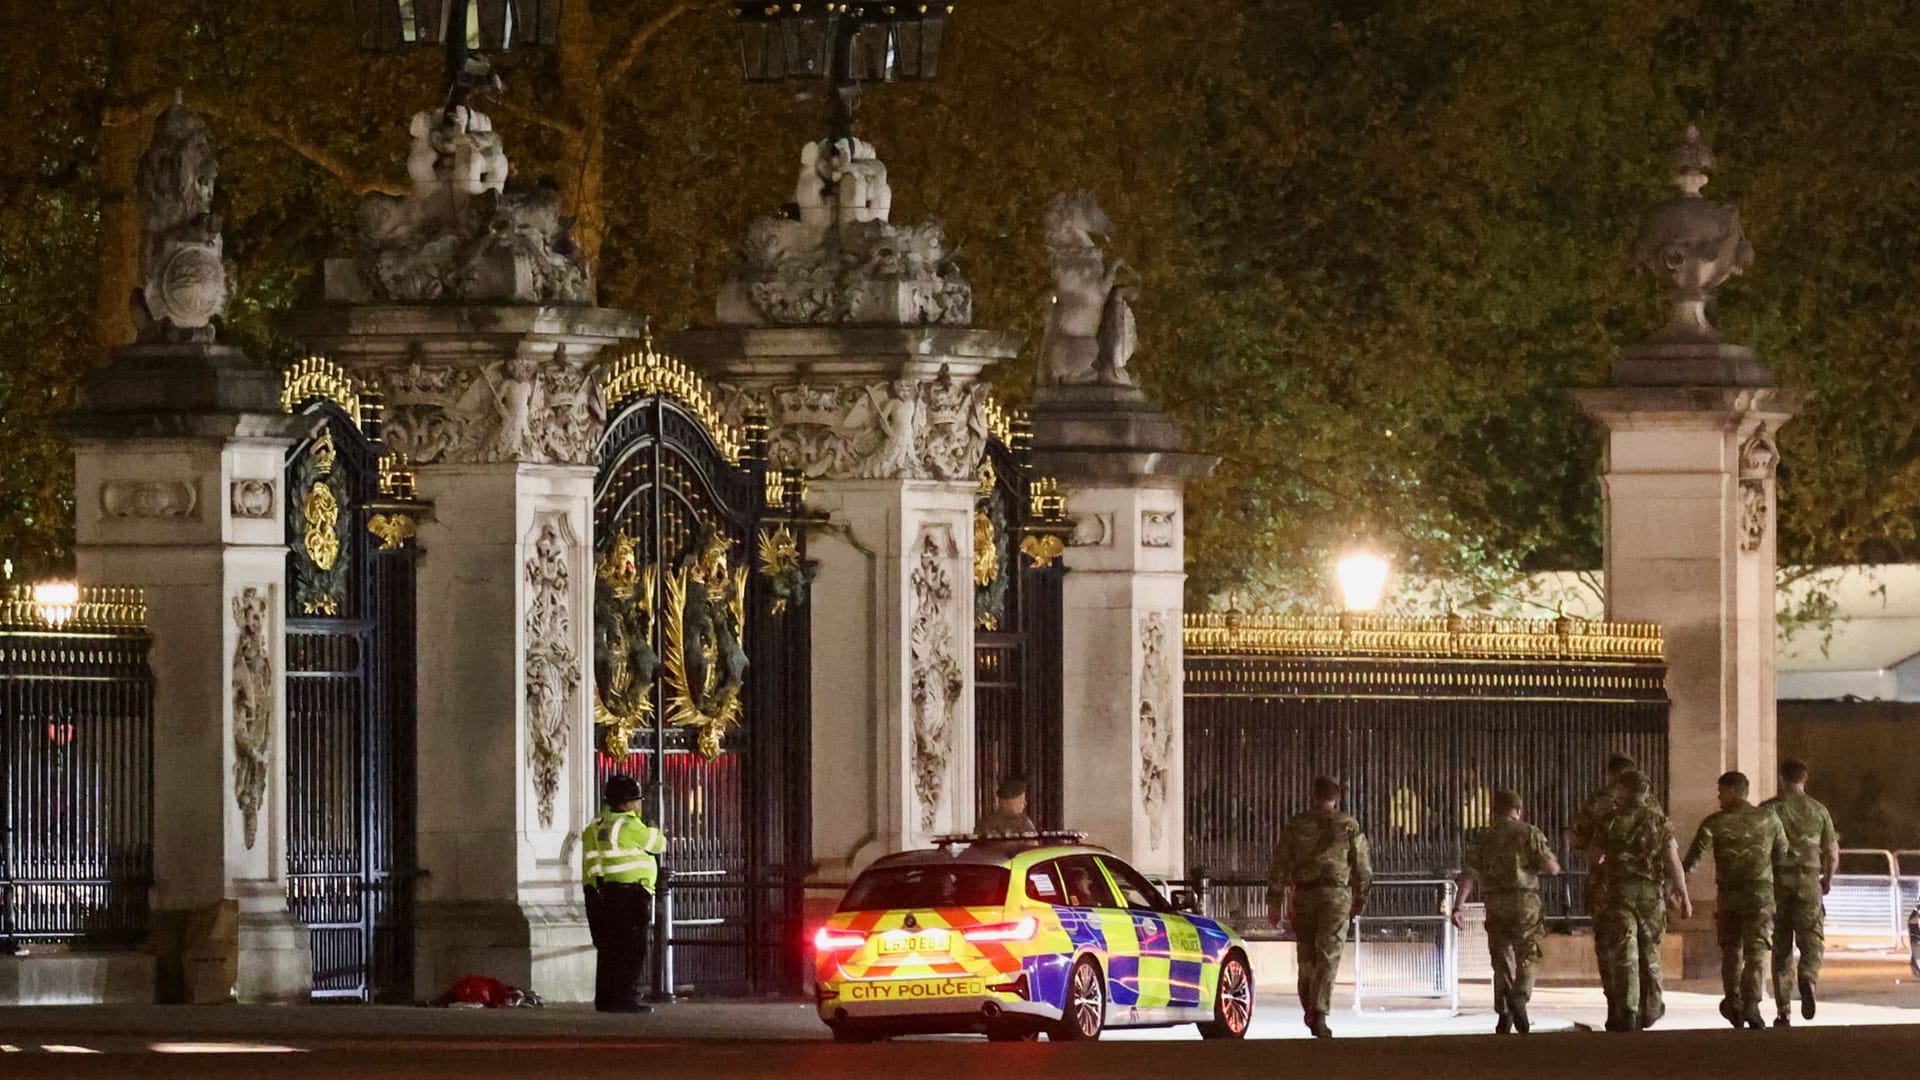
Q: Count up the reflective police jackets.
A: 1